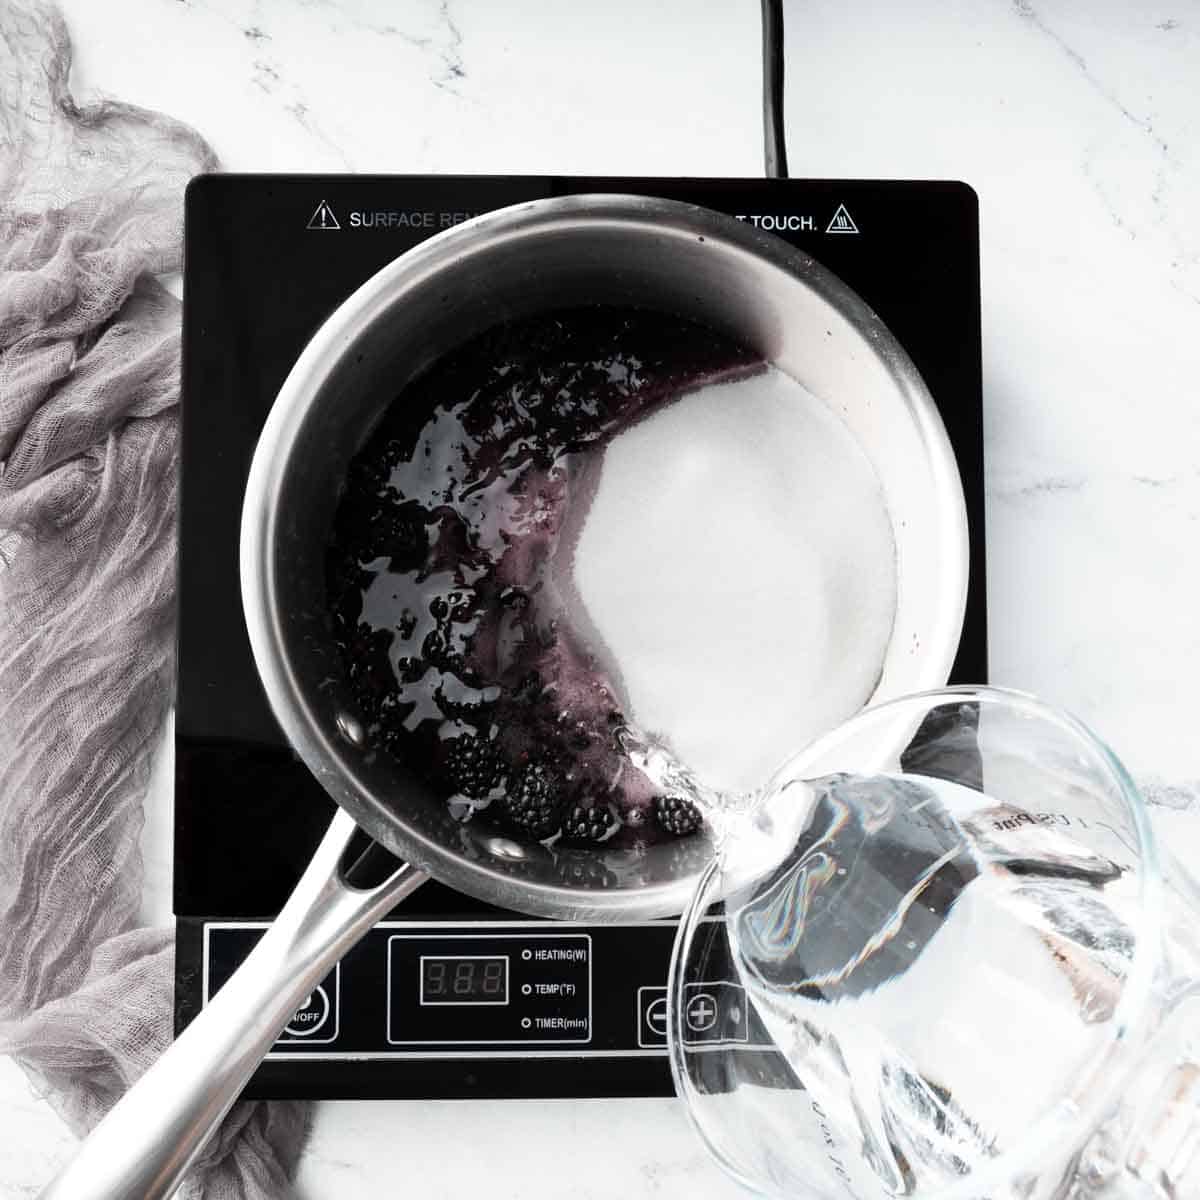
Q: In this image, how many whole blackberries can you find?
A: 4